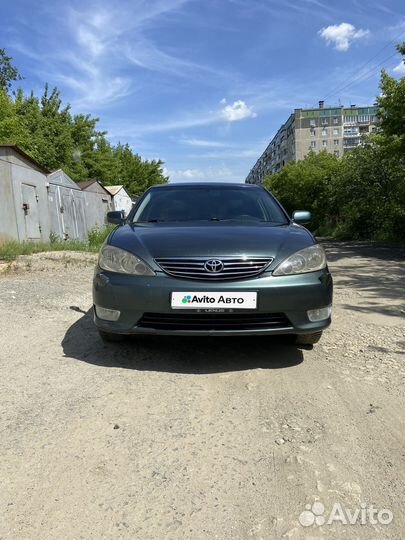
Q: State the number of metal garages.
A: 4